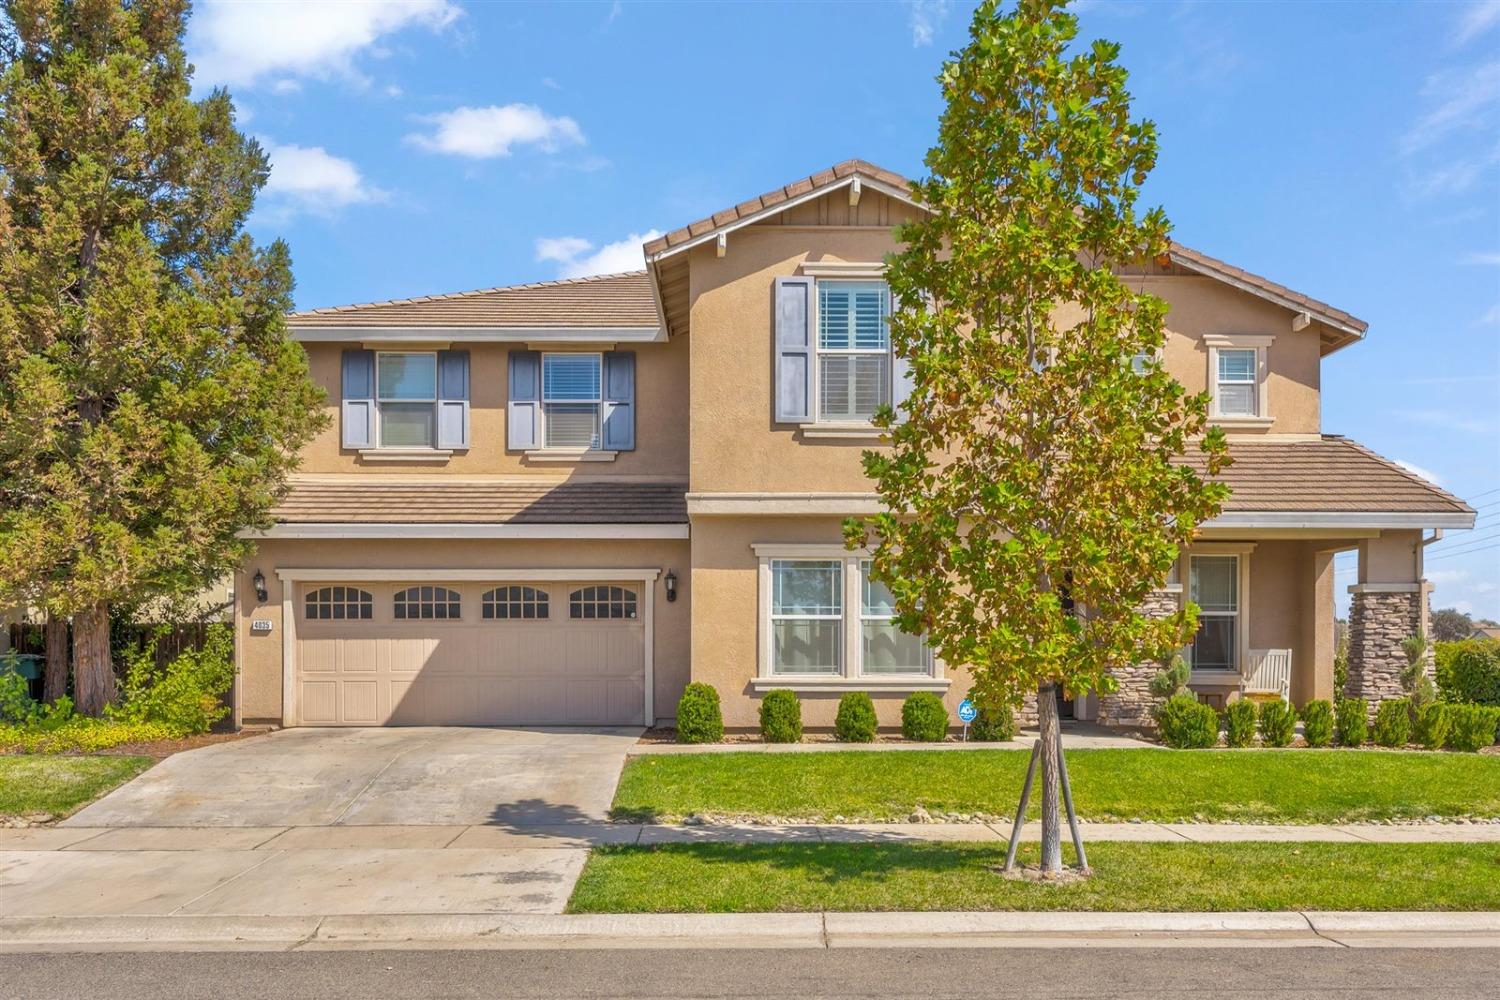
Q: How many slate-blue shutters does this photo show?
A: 6